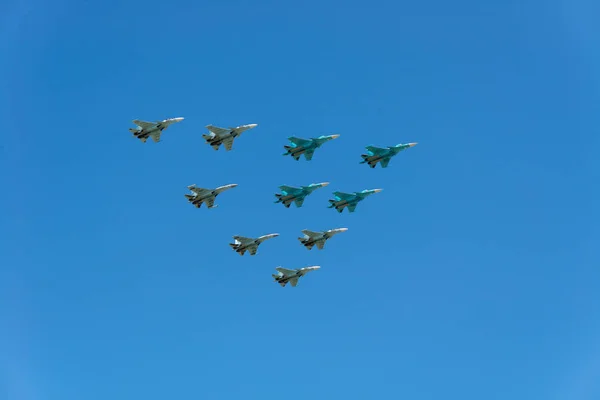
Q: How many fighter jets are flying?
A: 10